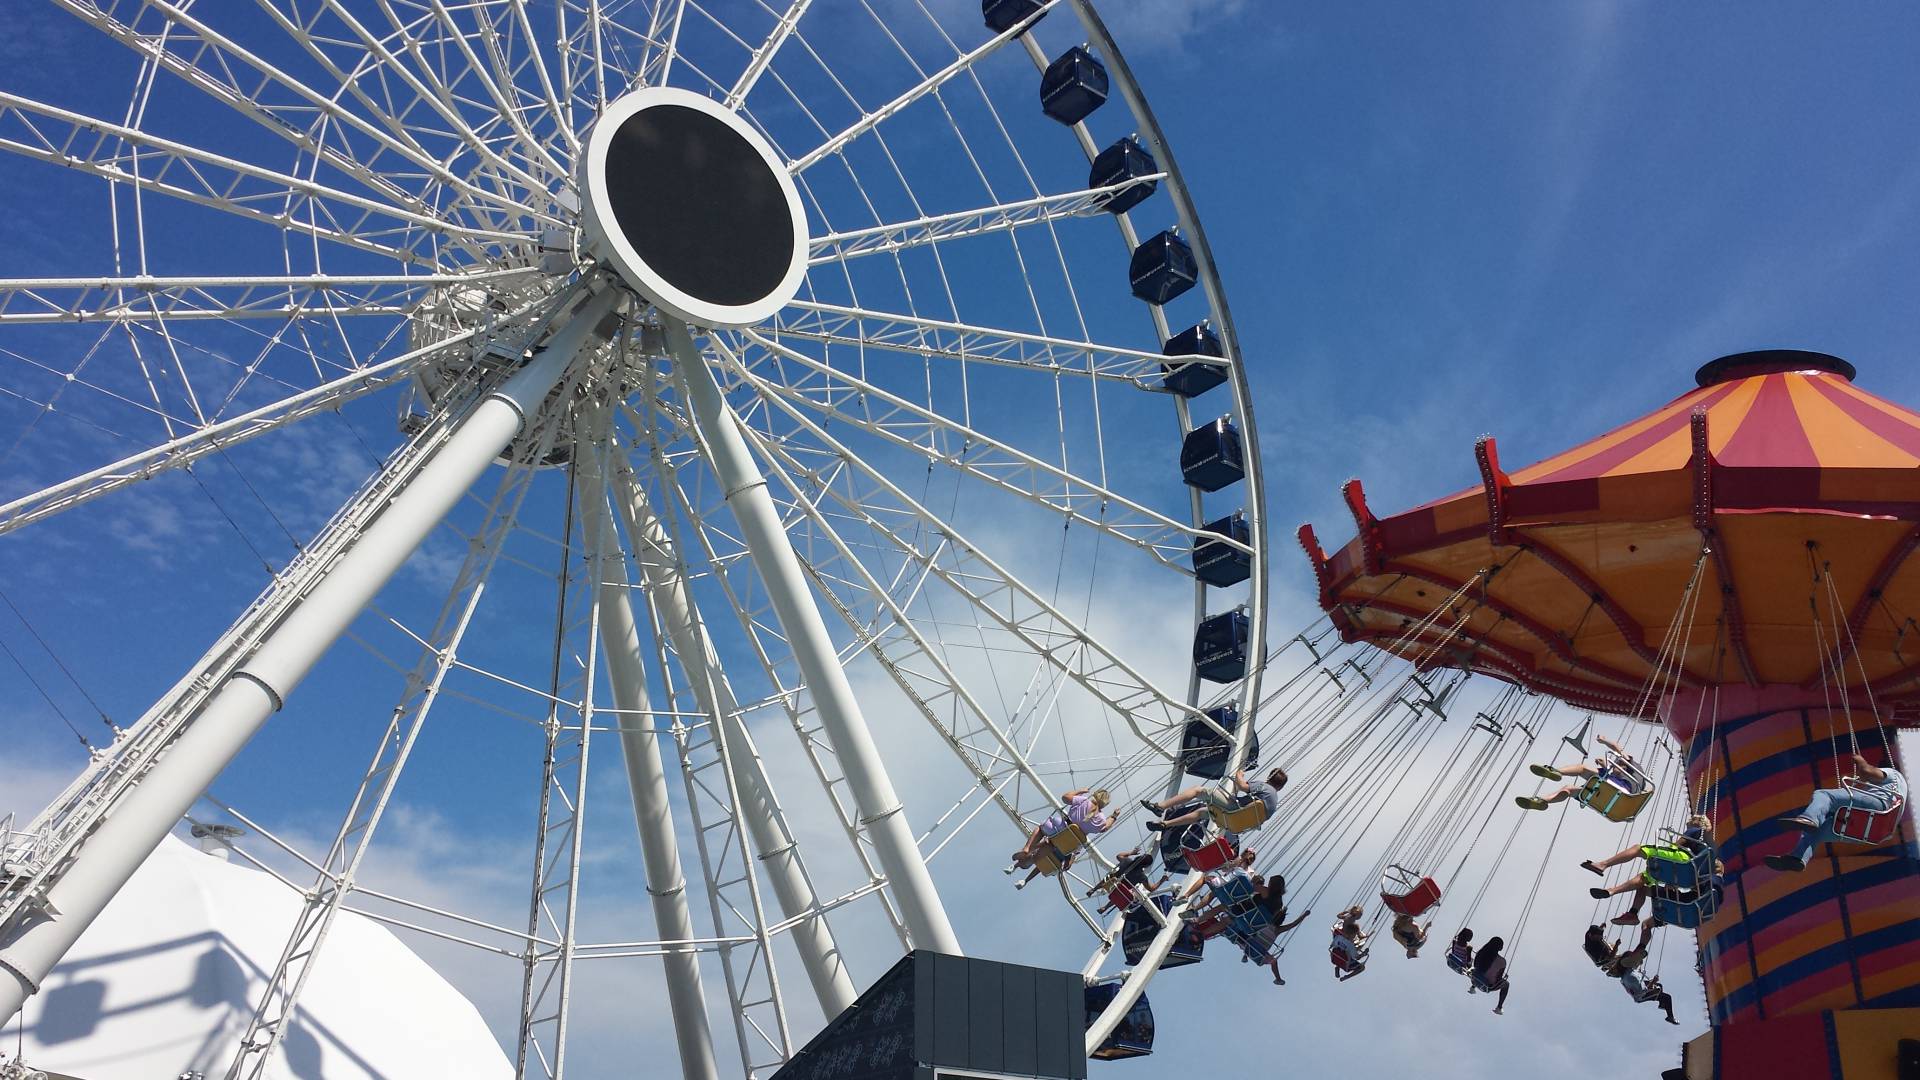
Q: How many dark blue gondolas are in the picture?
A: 12